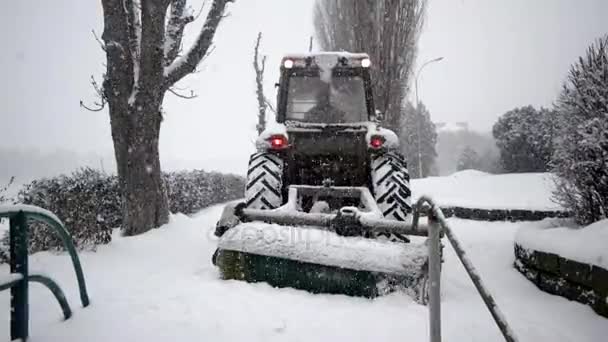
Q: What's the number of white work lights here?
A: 2